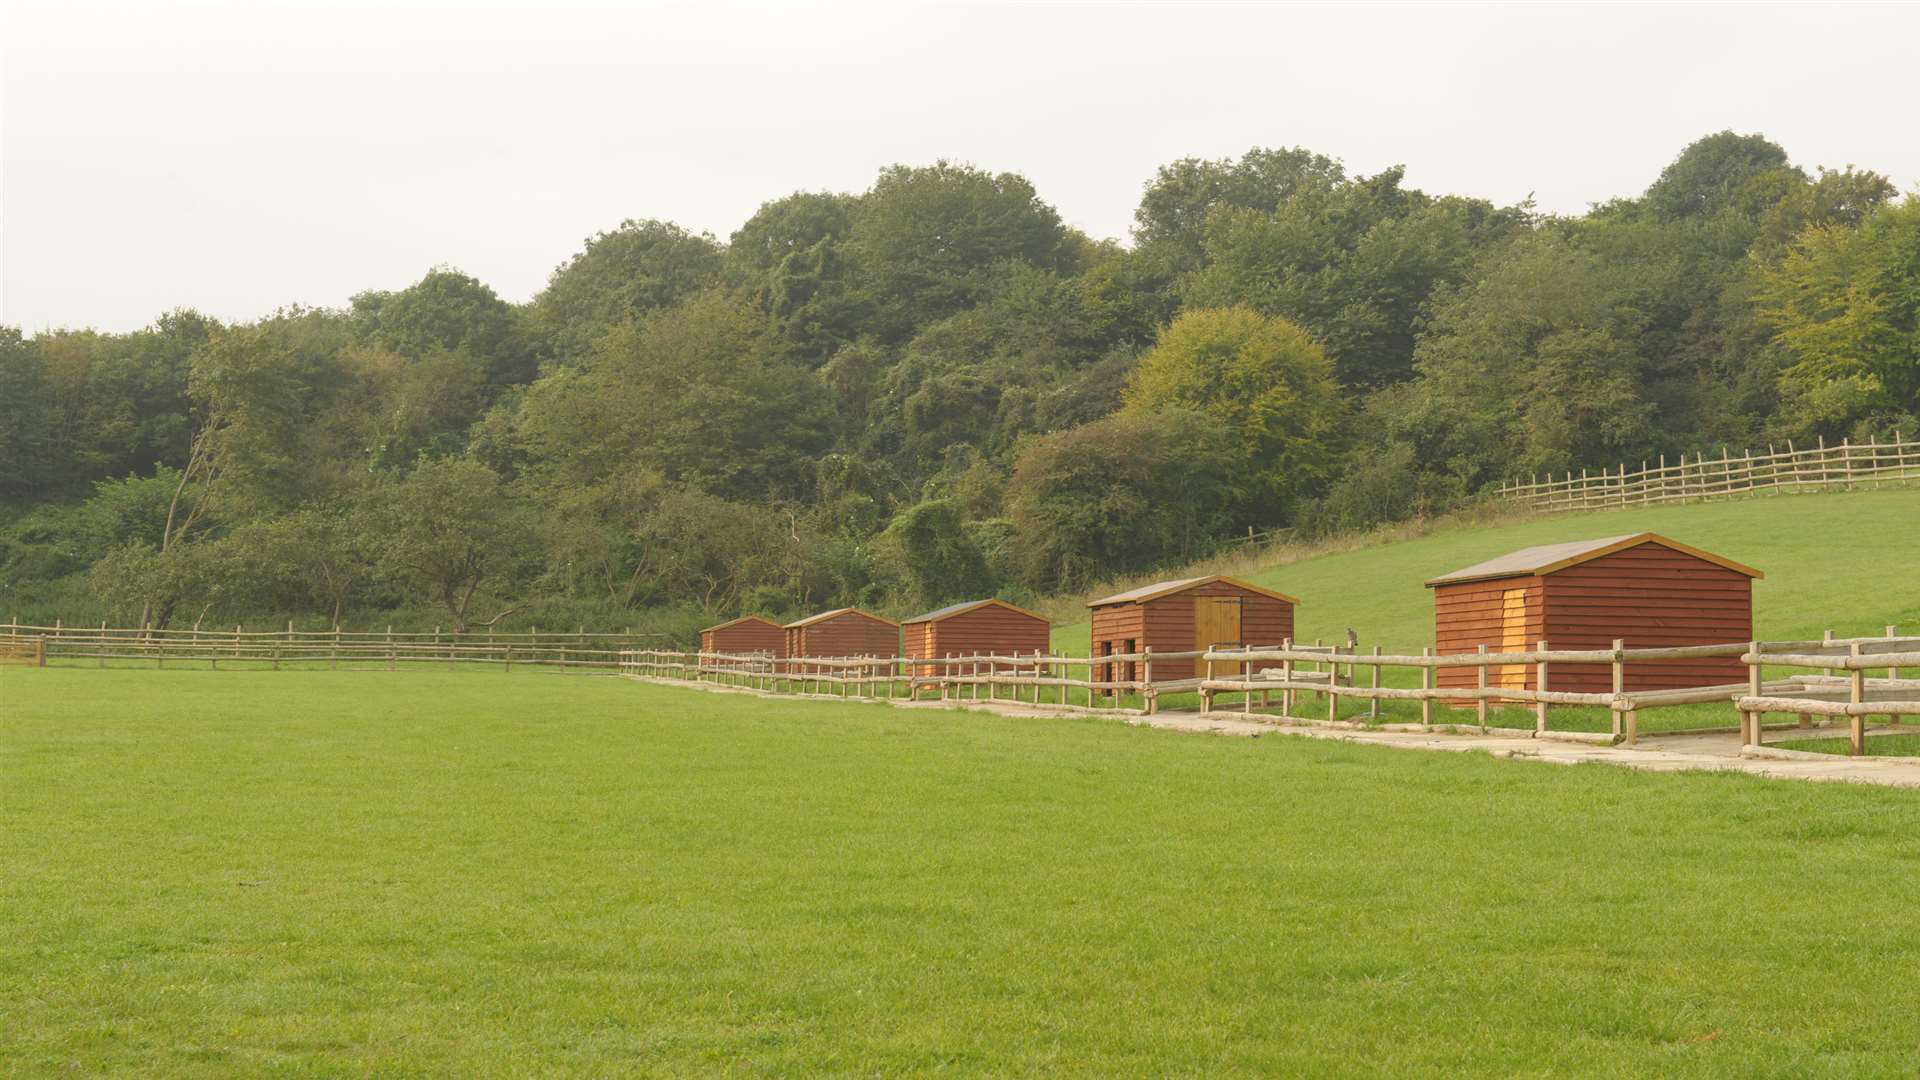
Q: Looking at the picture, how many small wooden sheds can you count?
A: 5